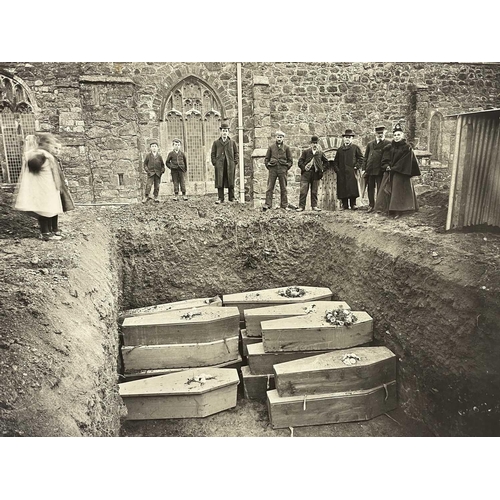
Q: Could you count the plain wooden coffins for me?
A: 13